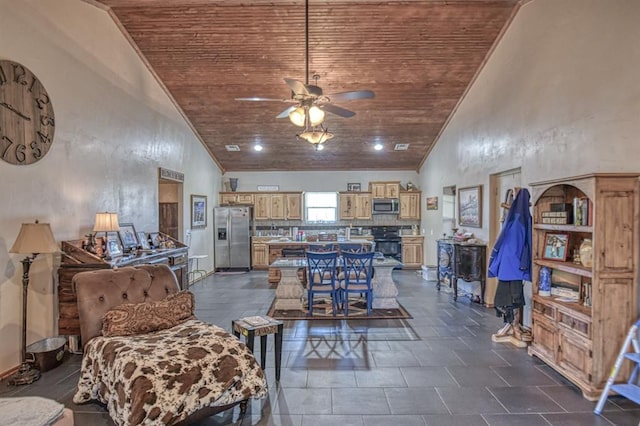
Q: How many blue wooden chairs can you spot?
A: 4